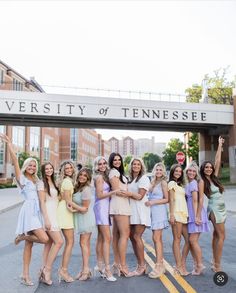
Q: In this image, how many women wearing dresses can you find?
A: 11